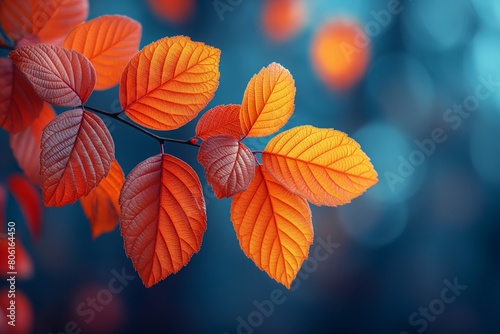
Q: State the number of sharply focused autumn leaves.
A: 9